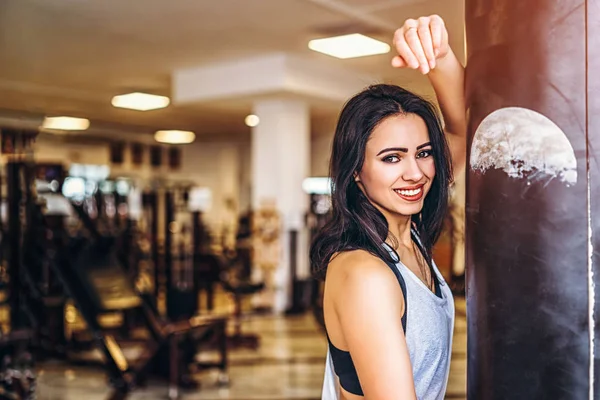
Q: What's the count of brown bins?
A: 0